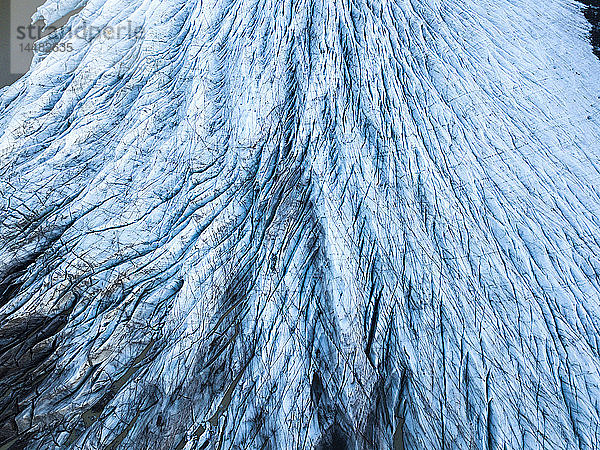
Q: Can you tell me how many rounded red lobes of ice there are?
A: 0